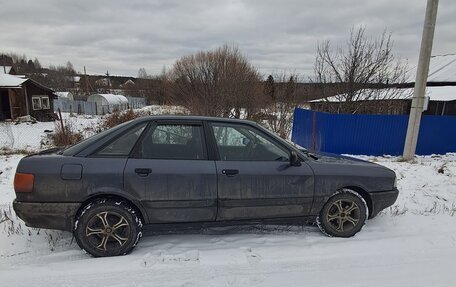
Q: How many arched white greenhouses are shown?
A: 2